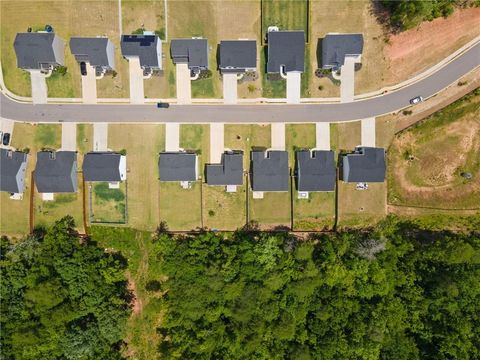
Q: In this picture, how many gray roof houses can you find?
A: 15